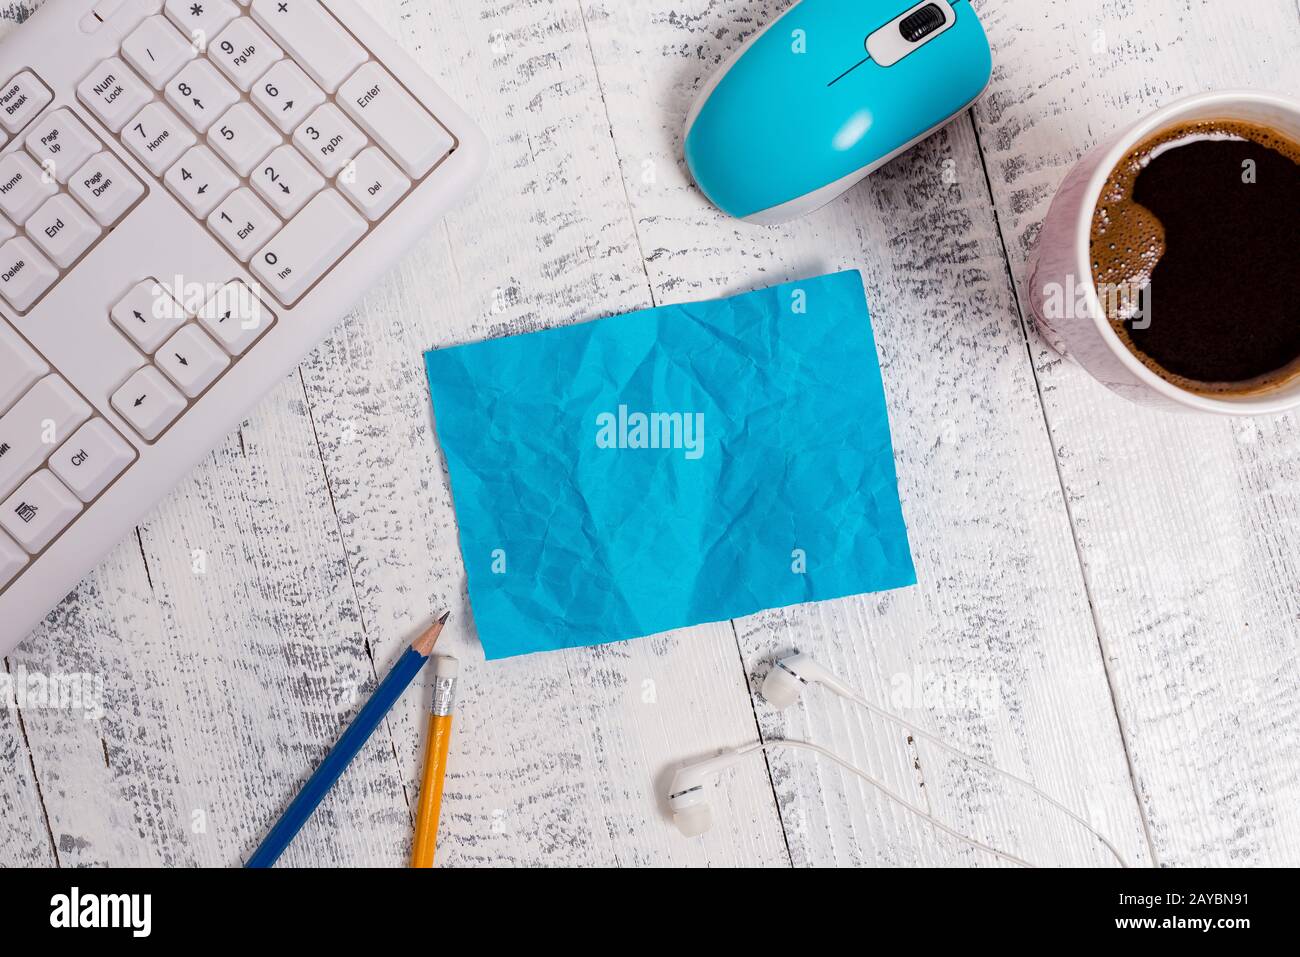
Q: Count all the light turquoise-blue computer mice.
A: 1